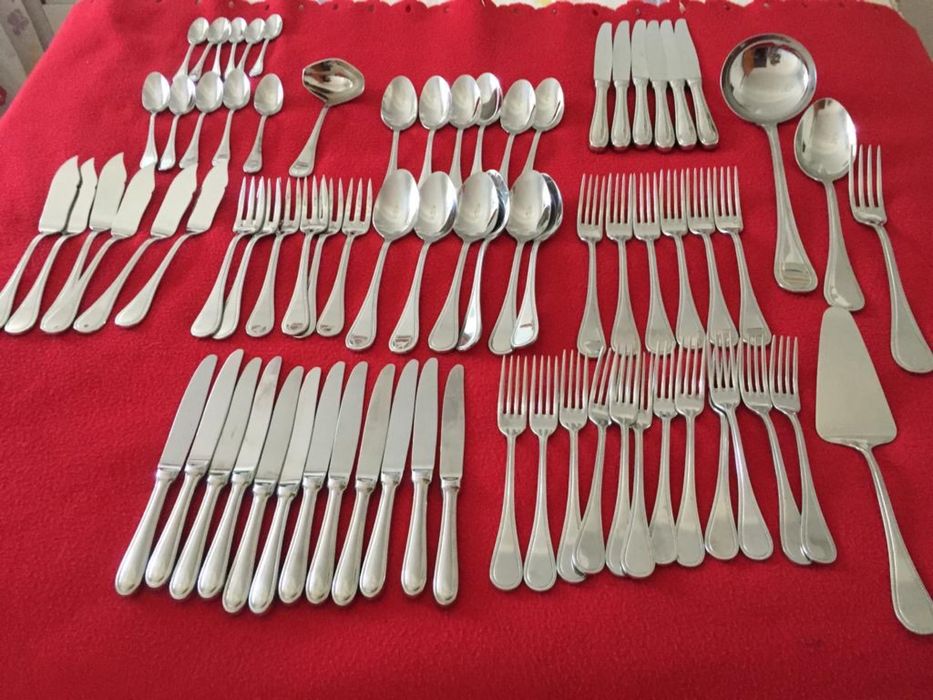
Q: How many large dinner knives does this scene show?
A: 12